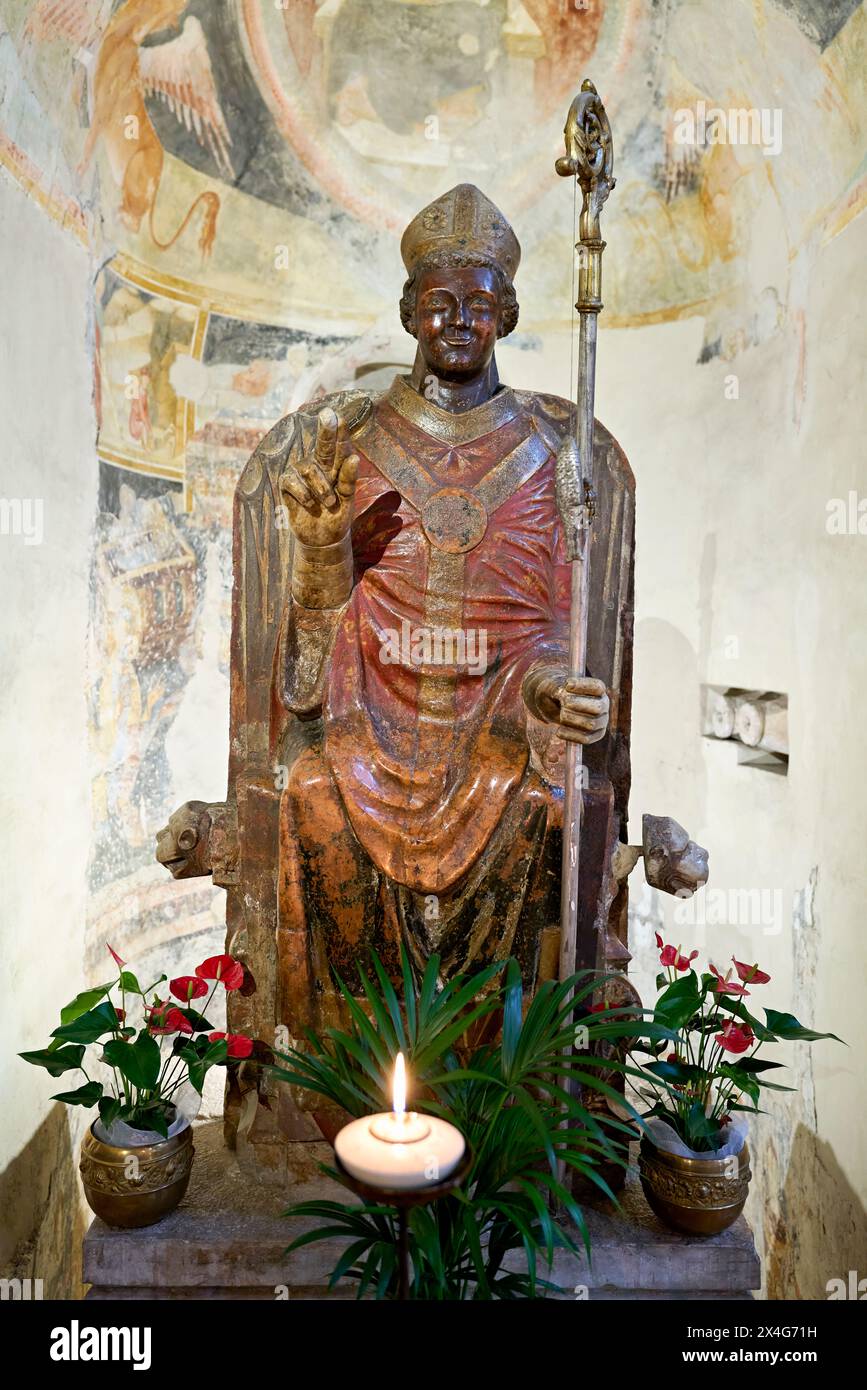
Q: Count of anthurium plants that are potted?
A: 2